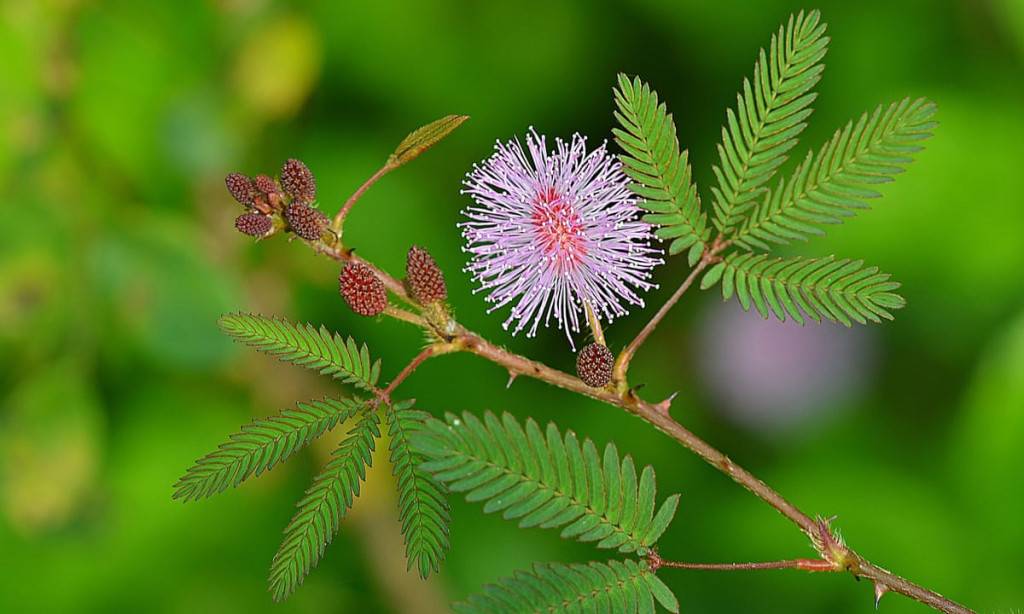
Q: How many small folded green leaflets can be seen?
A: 1